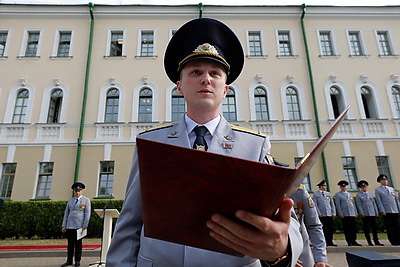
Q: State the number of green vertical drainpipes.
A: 3